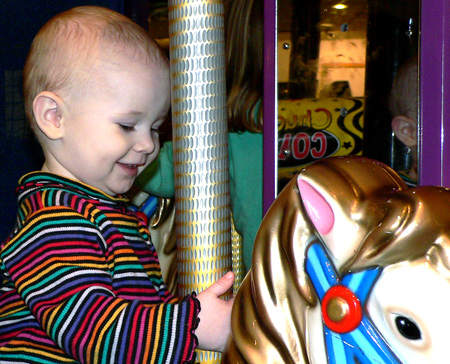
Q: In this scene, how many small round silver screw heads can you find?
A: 6